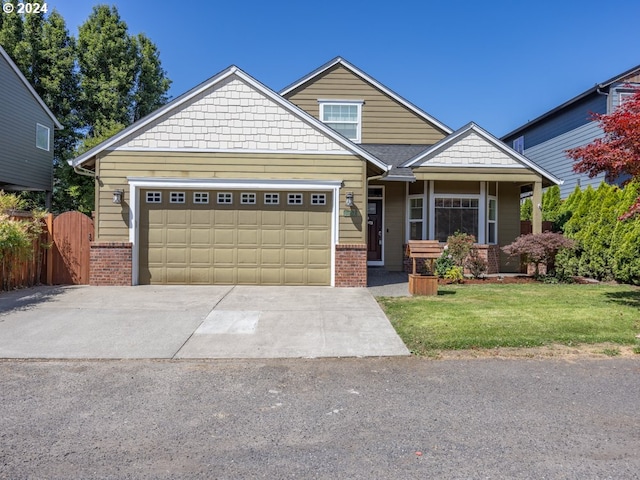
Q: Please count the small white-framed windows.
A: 8